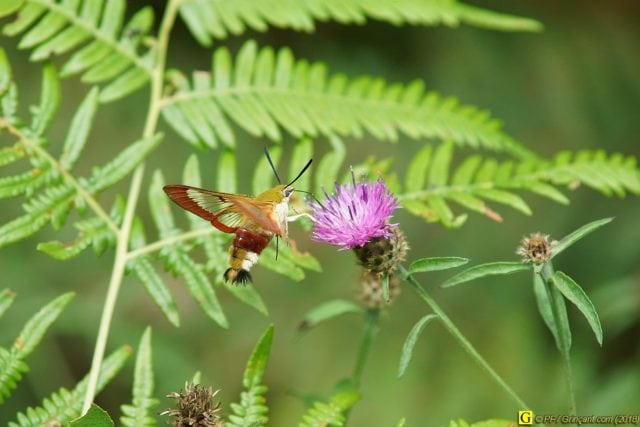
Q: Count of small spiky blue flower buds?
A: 0